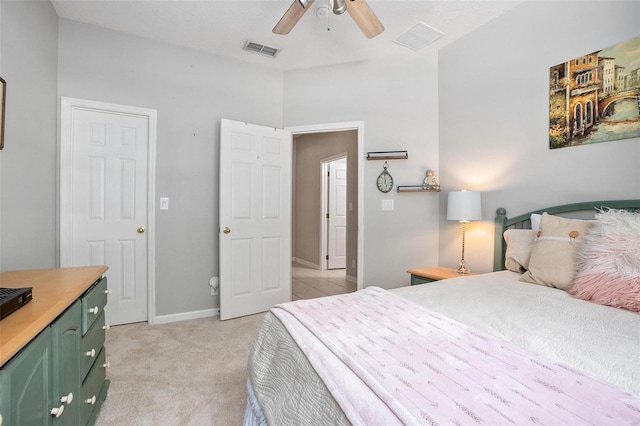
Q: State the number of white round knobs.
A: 8